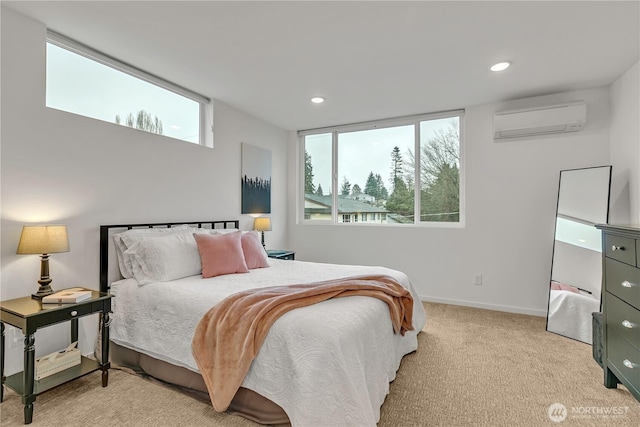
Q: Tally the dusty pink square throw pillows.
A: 2